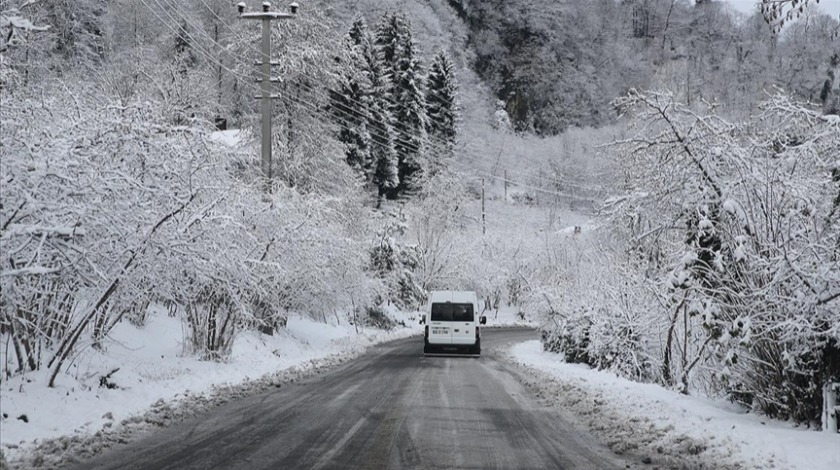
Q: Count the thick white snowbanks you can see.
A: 2